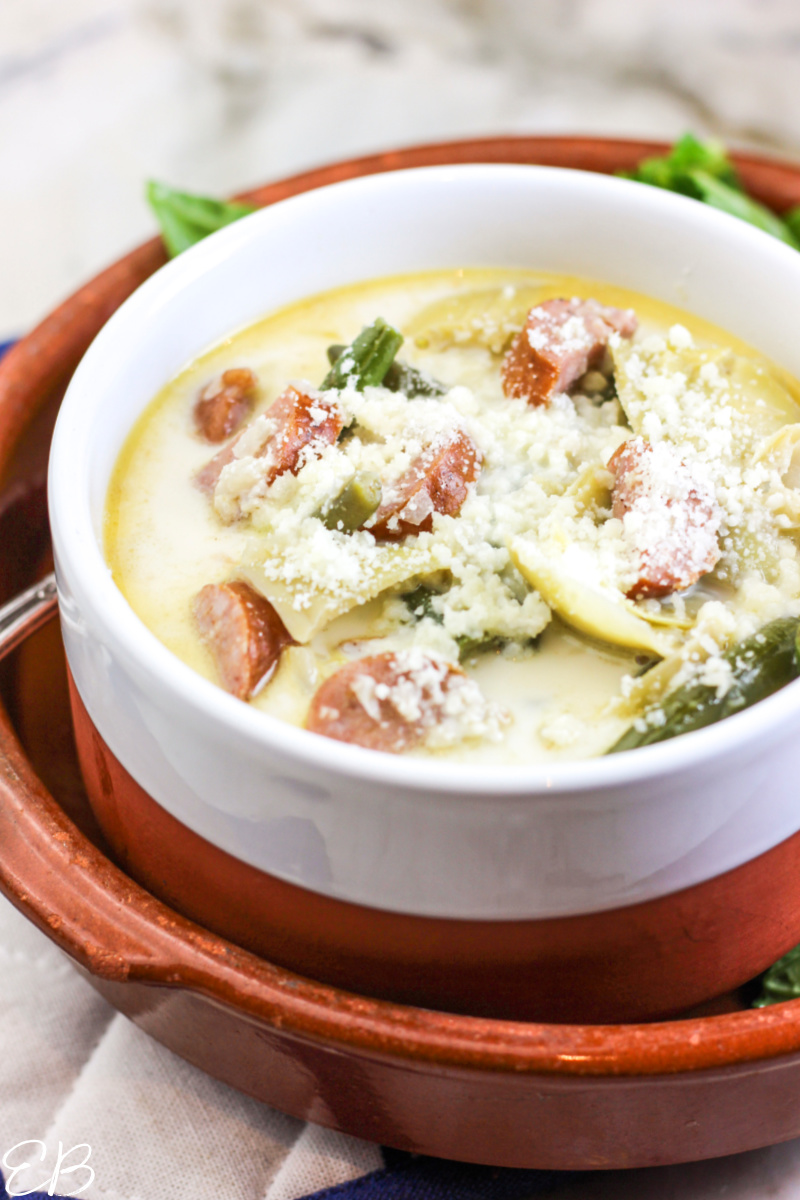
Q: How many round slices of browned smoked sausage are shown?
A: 7